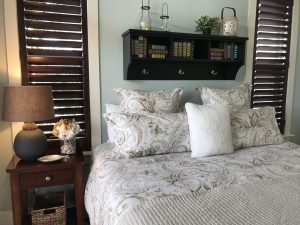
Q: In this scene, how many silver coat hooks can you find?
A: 3